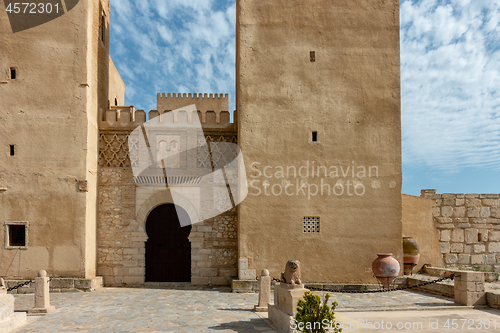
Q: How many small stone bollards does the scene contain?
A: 2